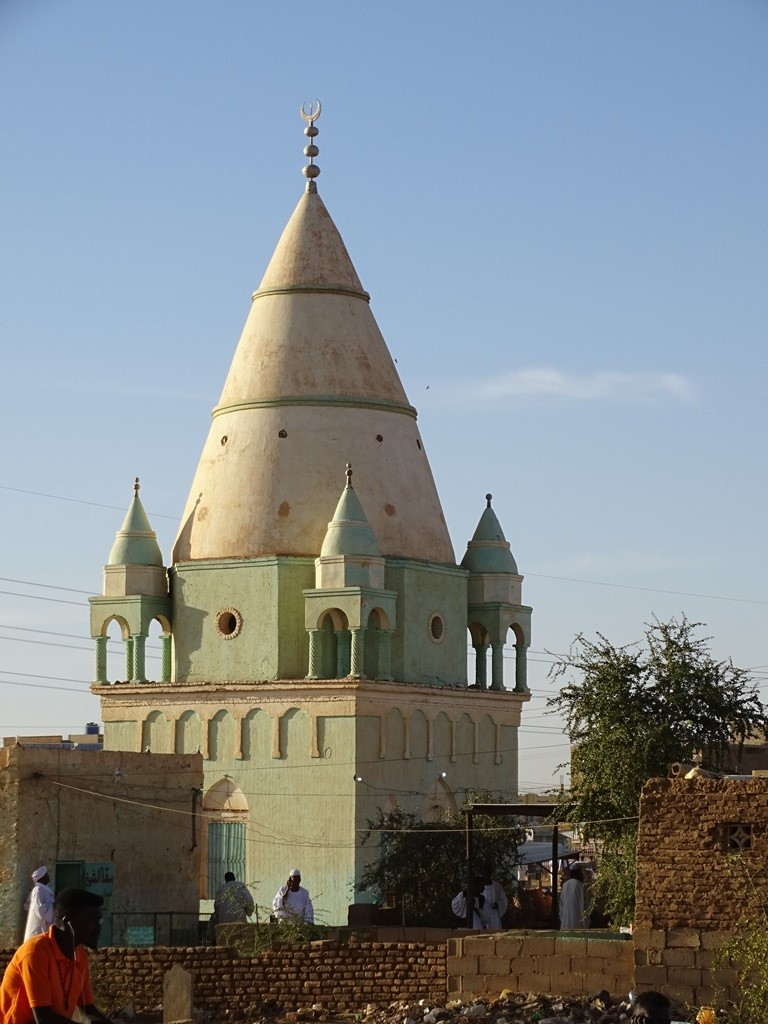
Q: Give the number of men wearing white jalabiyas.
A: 6